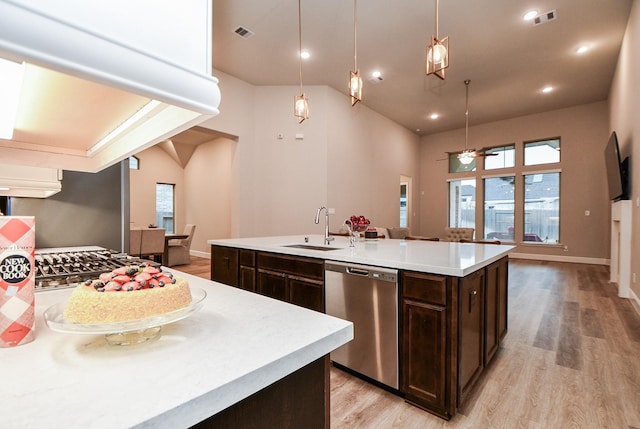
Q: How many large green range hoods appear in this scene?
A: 0